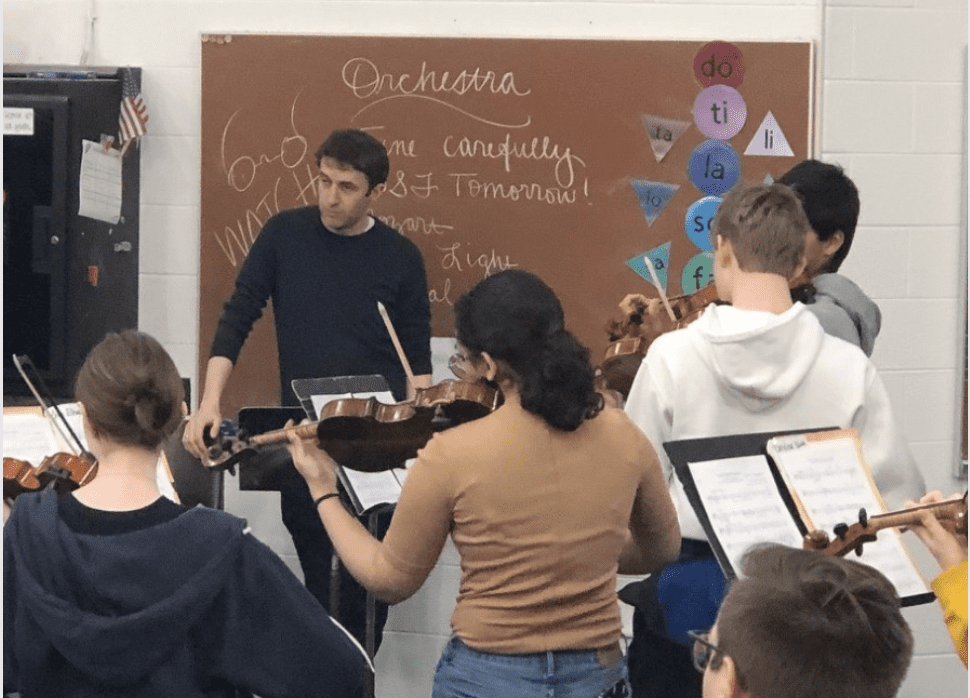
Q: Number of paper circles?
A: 5